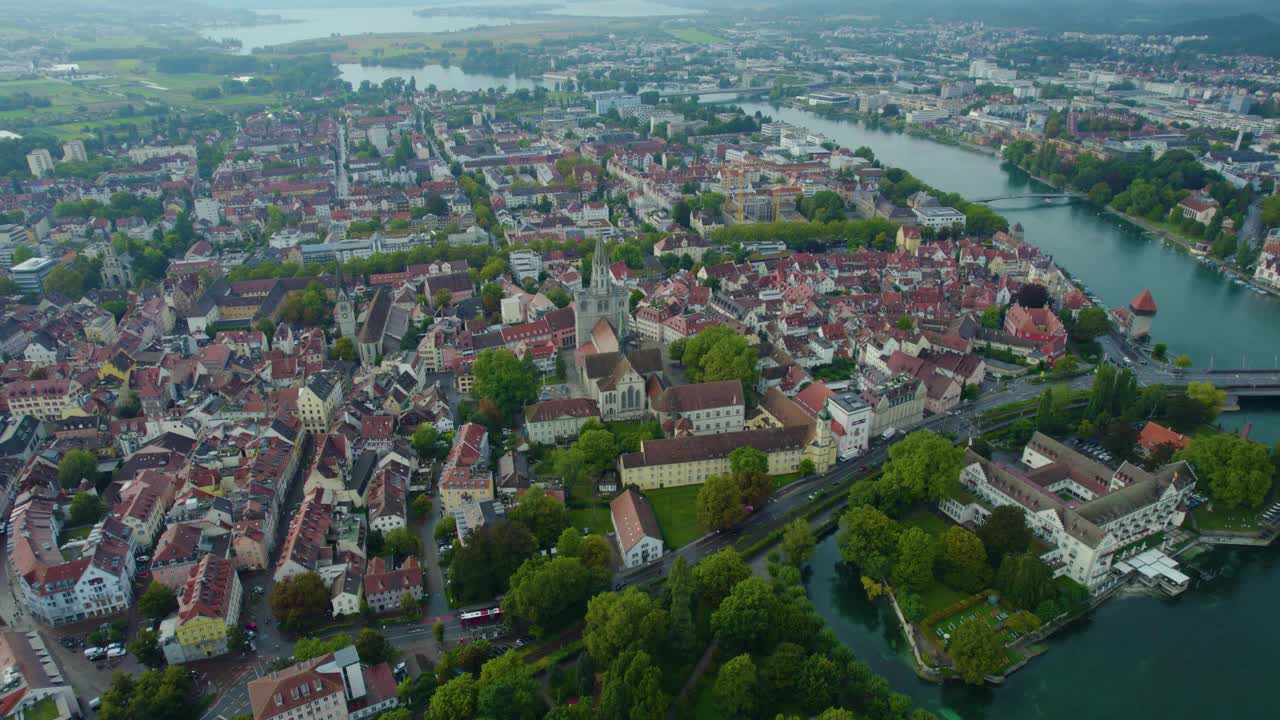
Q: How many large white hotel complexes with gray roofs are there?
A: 1